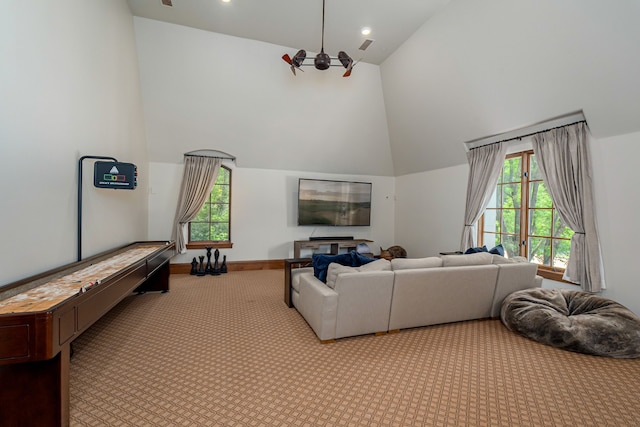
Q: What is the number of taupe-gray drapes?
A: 3